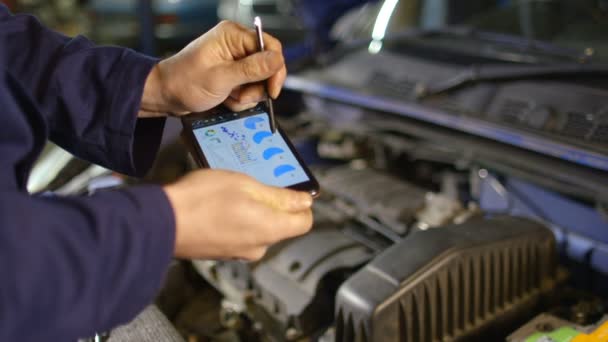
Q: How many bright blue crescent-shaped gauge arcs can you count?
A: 4